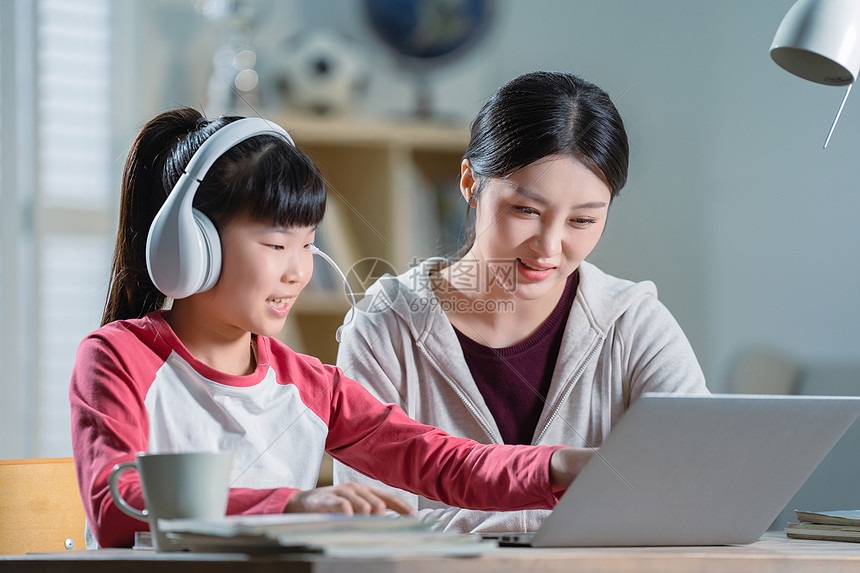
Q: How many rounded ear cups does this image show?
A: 1